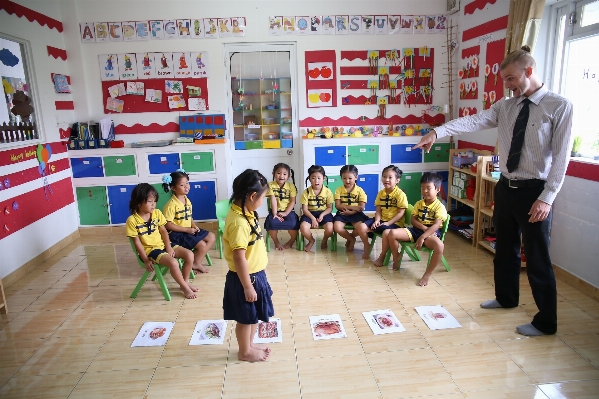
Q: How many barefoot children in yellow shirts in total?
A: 8